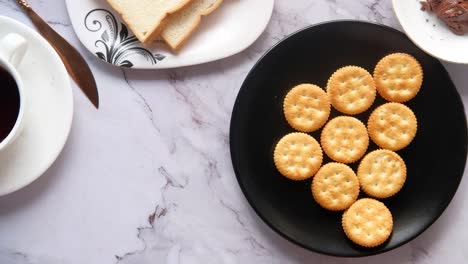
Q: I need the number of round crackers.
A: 9